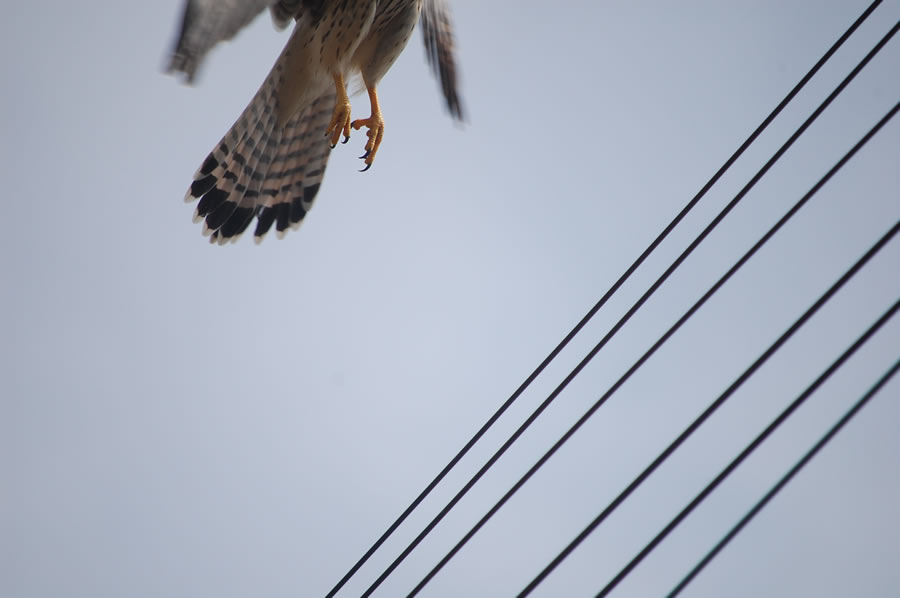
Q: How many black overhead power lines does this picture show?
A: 6